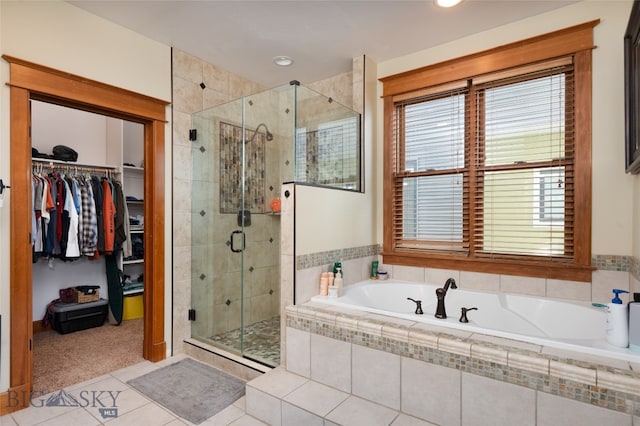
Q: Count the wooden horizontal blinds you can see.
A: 2